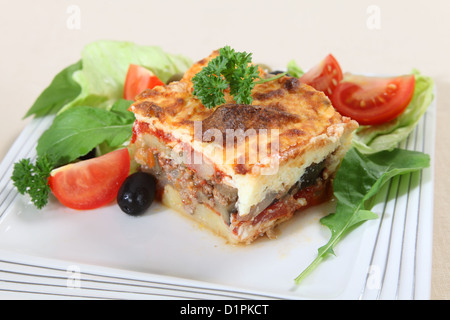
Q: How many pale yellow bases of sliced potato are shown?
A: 1